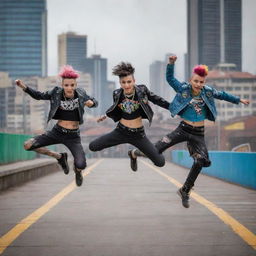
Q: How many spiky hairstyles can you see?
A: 3